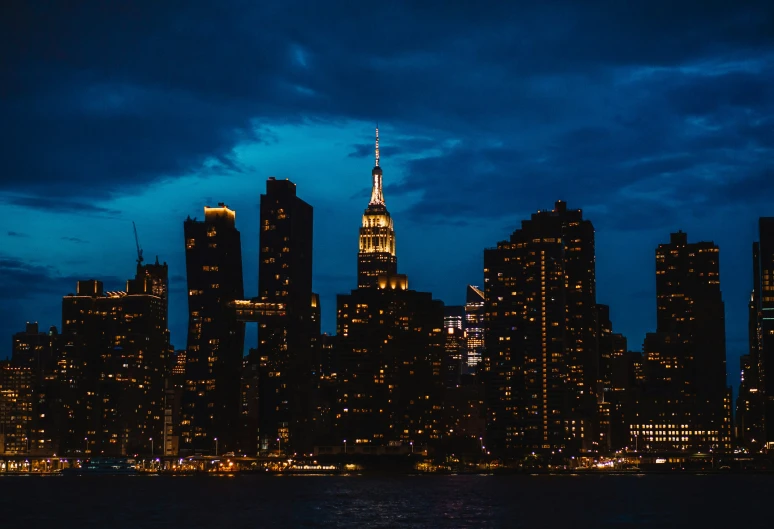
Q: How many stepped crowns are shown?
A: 1